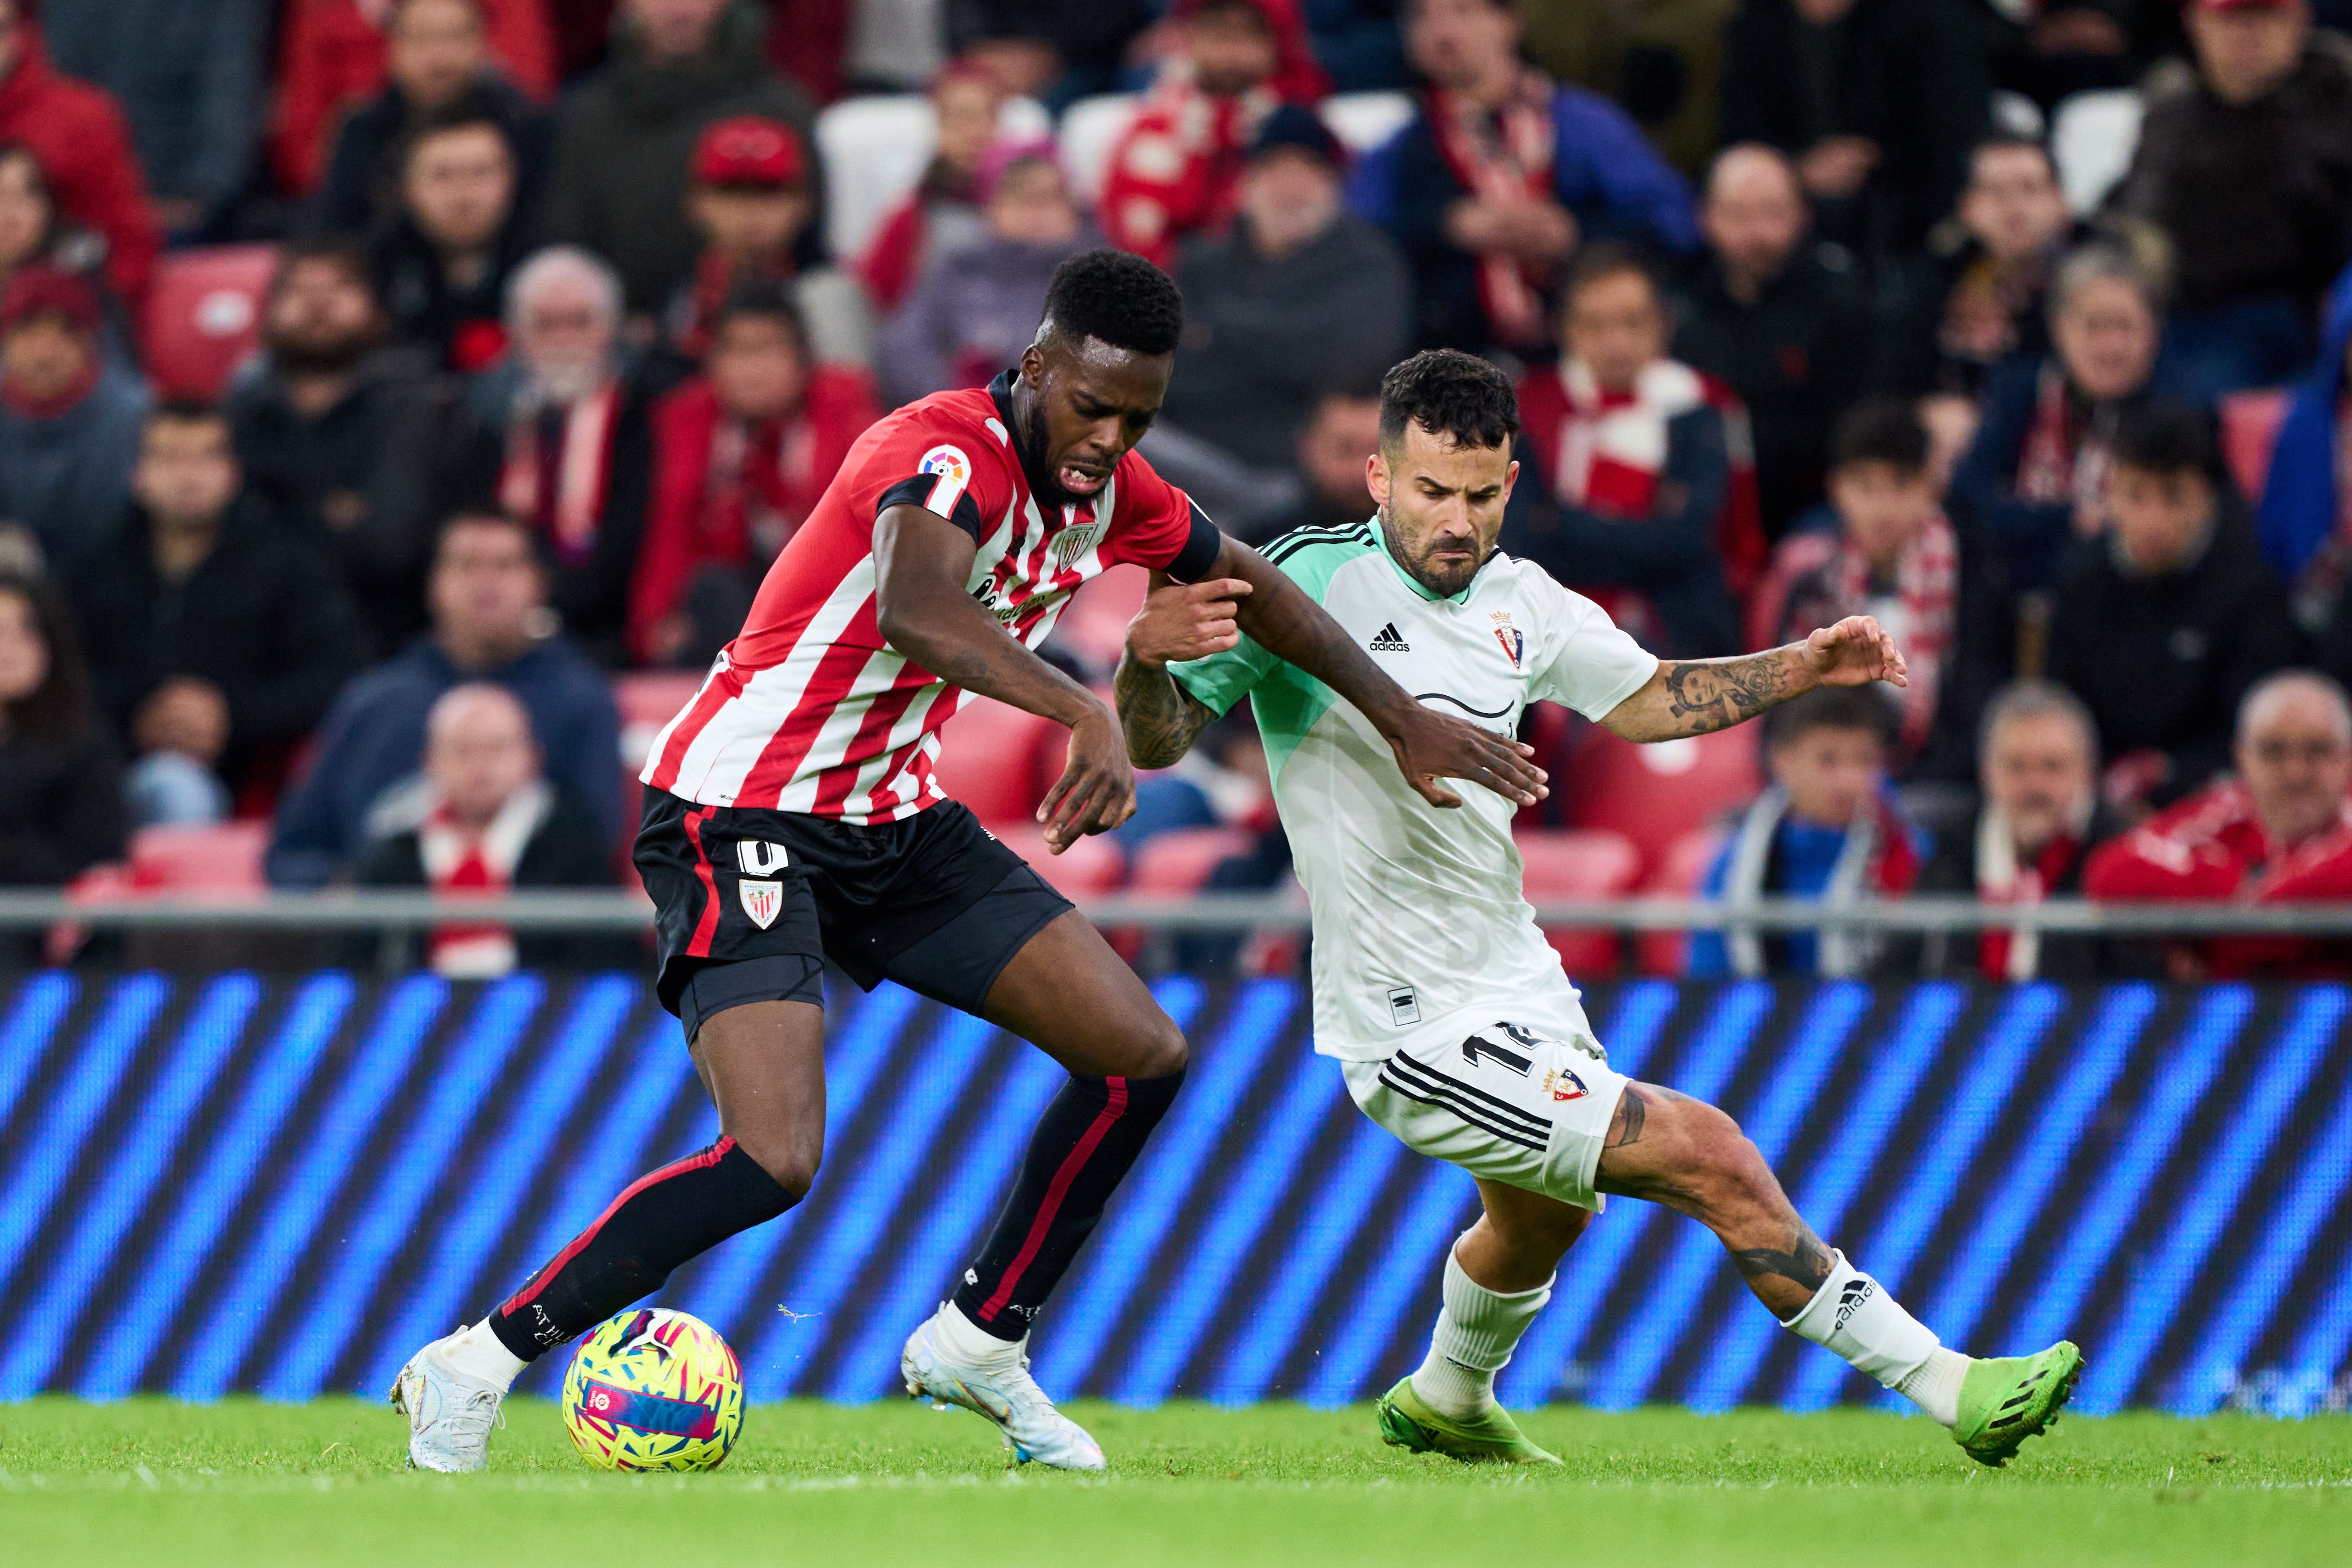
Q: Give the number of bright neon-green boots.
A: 2